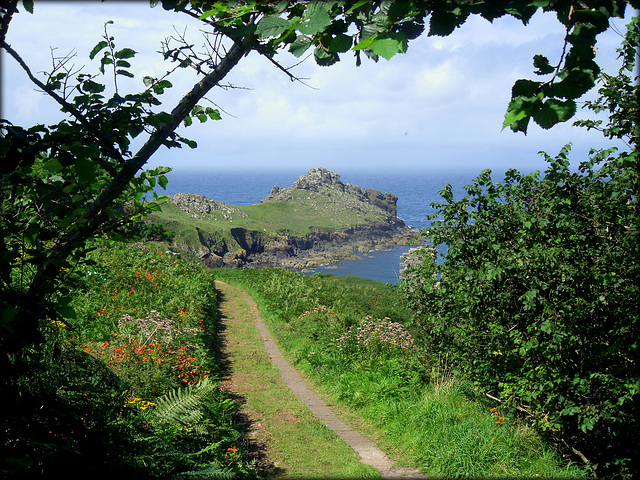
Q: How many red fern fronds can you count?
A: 0